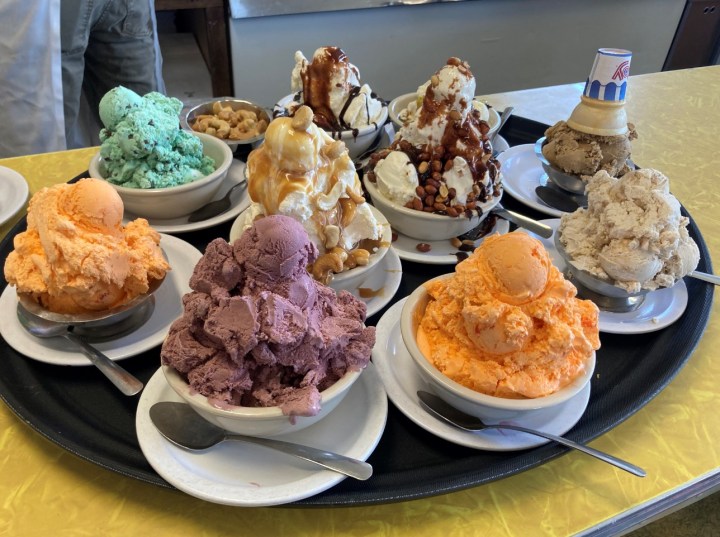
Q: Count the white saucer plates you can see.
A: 11